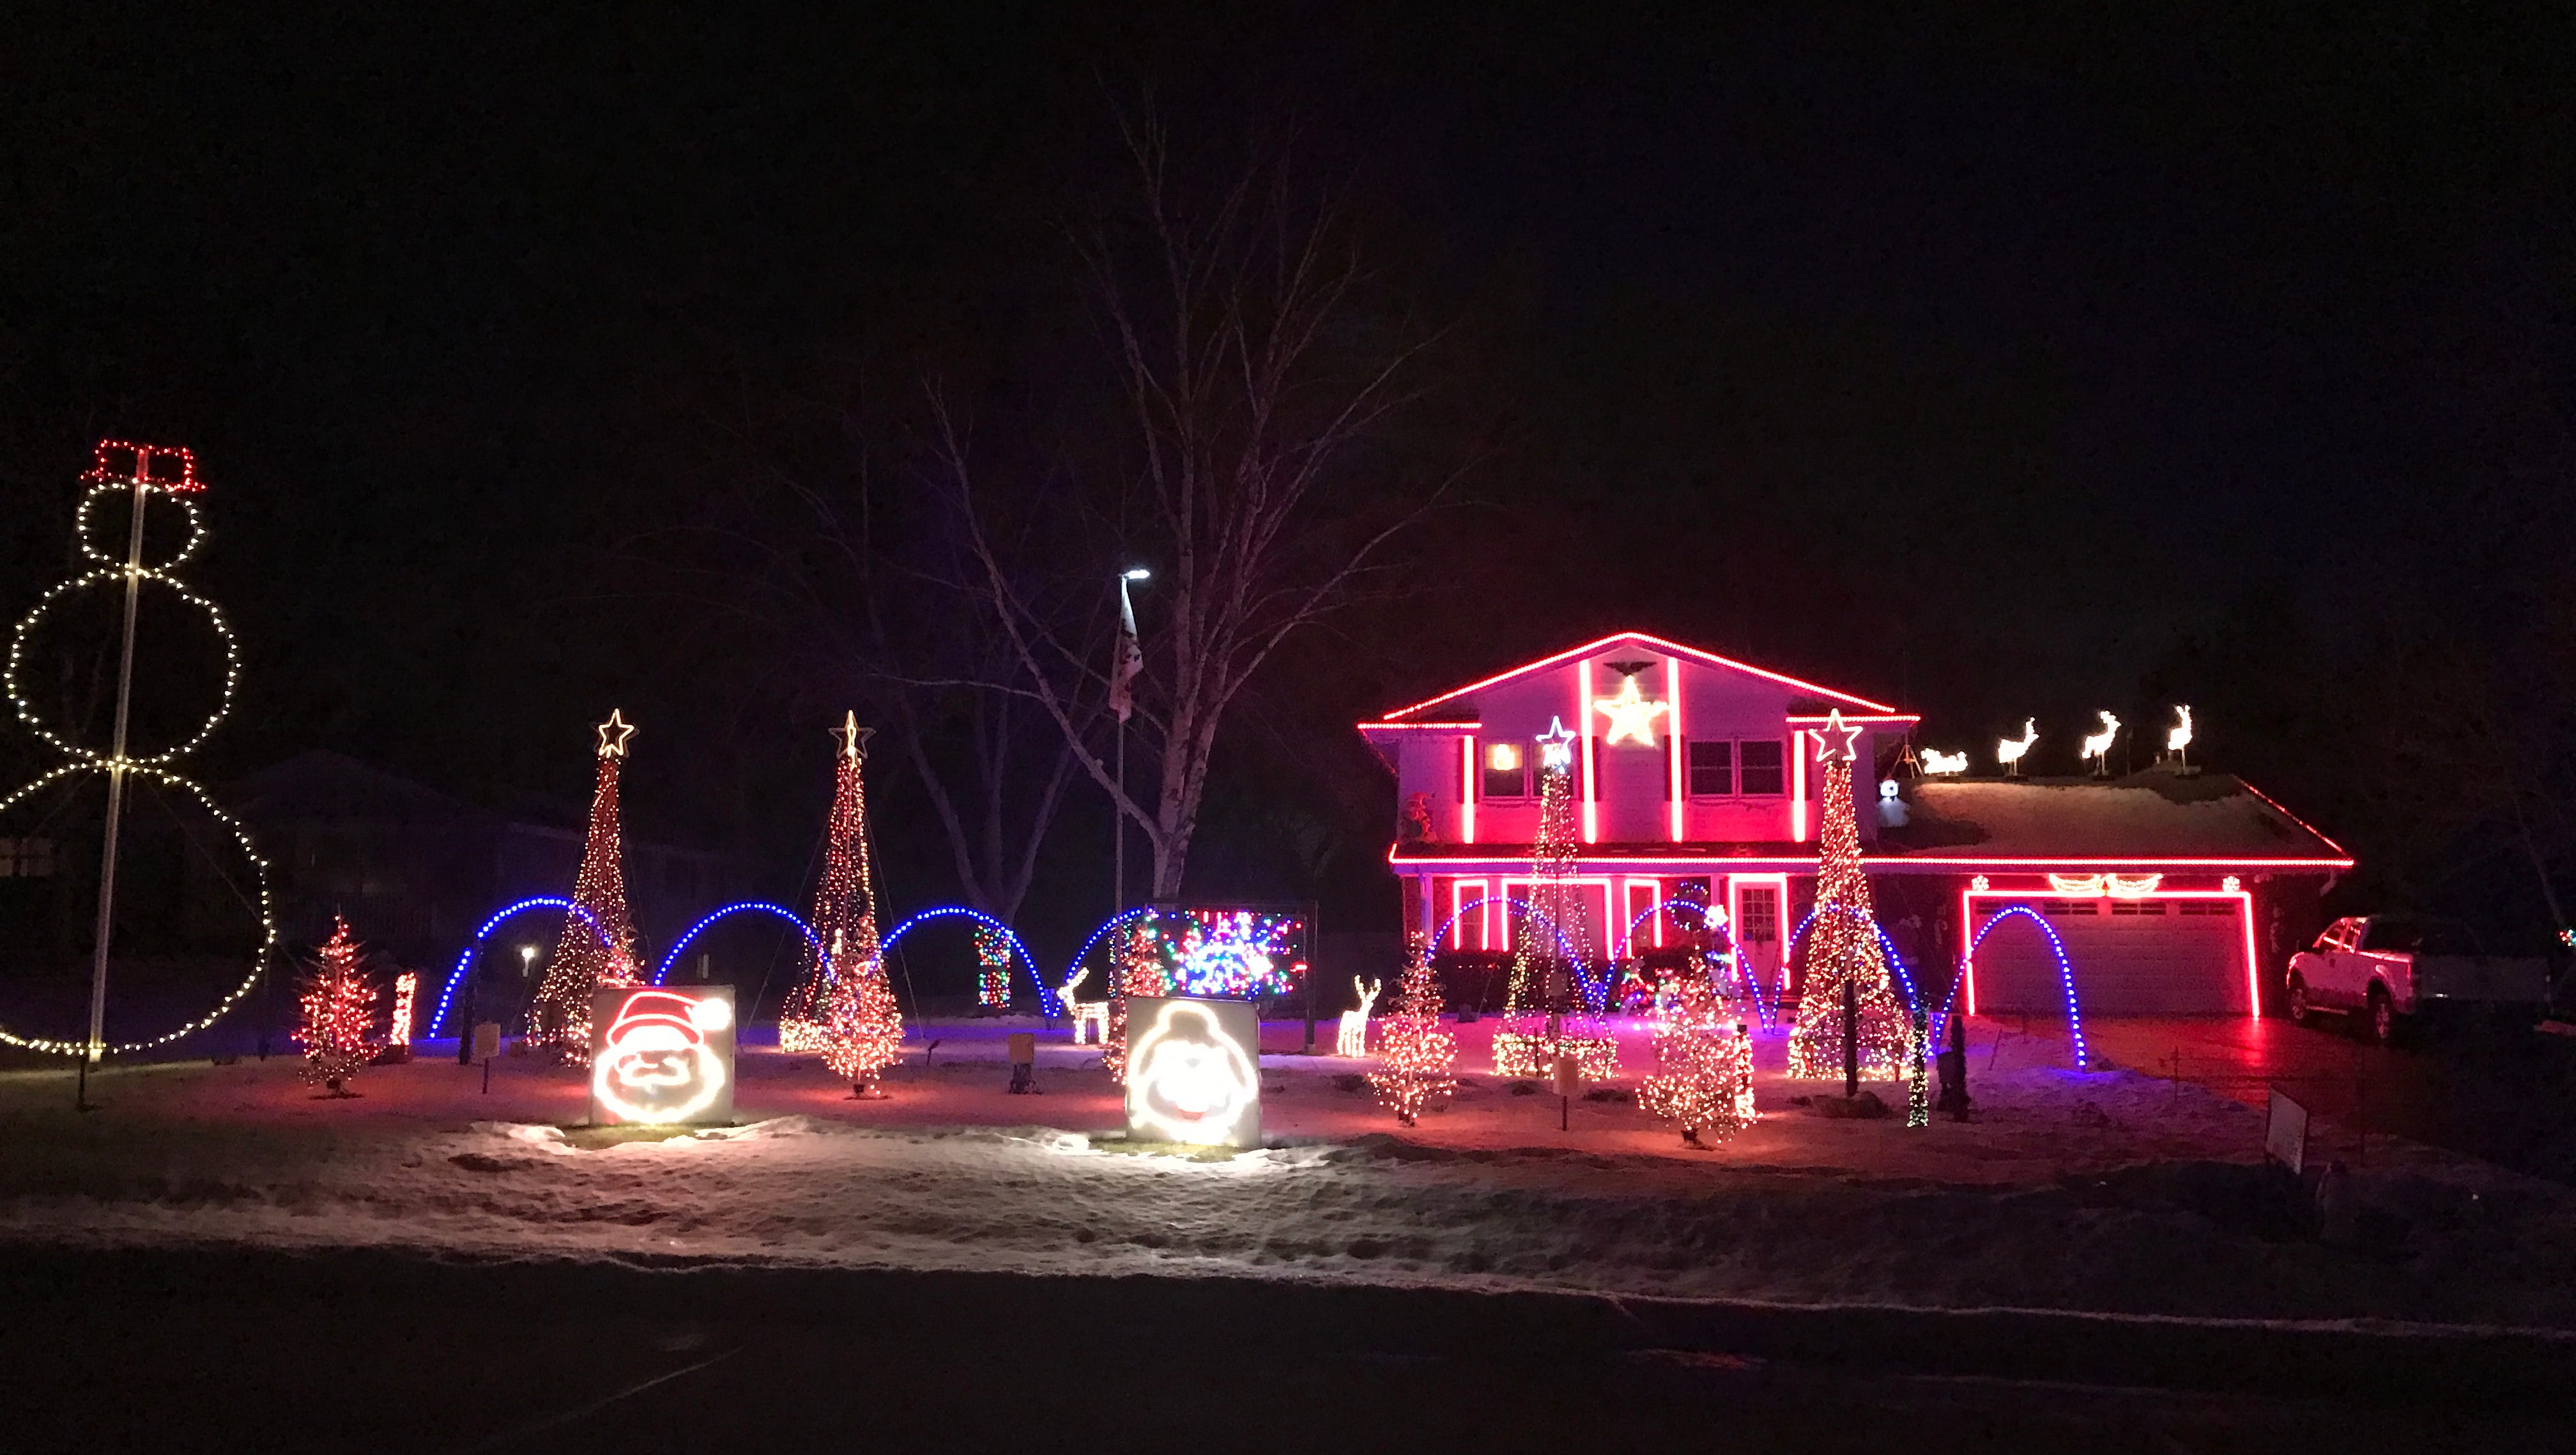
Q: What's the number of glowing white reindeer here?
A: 5